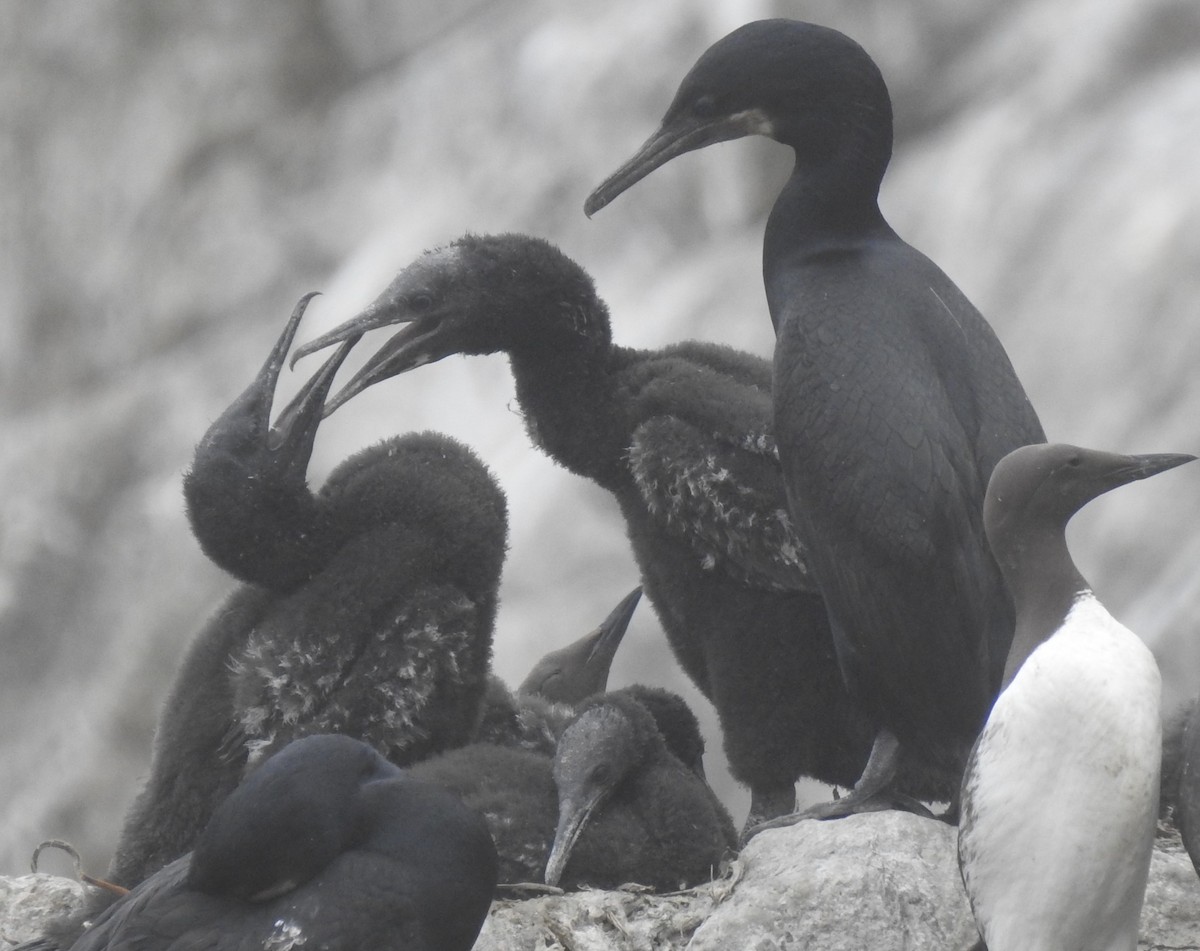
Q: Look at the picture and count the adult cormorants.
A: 2